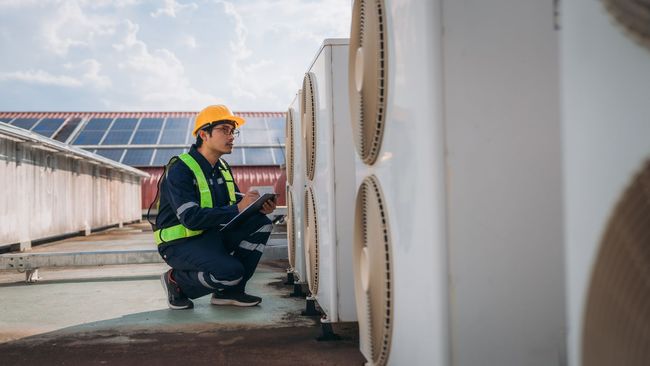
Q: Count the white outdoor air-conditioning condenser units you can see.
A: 4